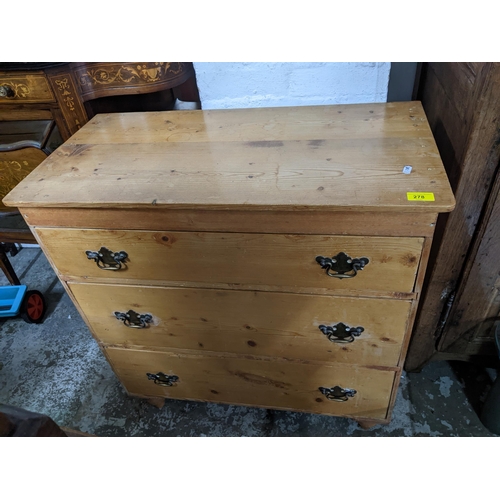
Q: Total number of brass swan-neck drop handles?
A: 6